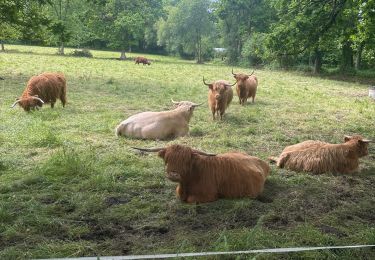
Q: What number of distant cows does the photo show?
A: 1